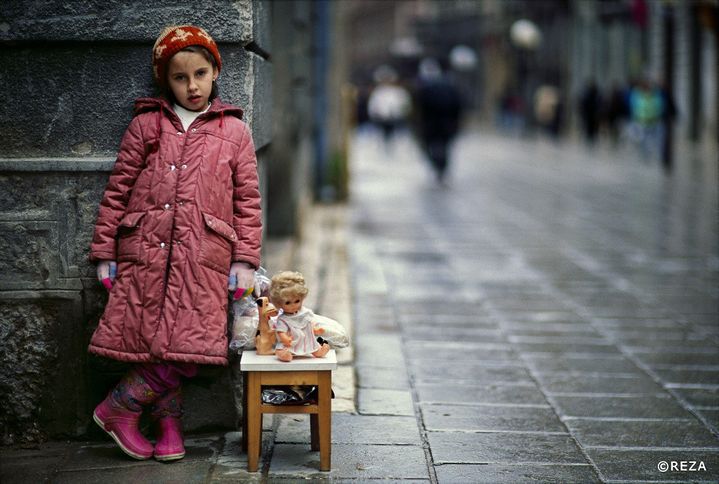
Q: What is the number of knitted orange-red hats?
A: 1